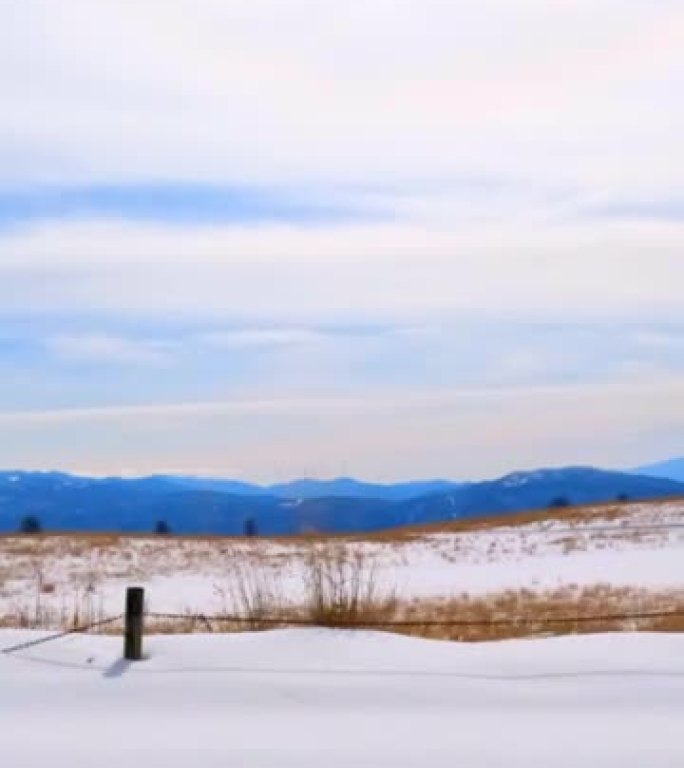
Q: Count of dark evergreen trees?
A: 5